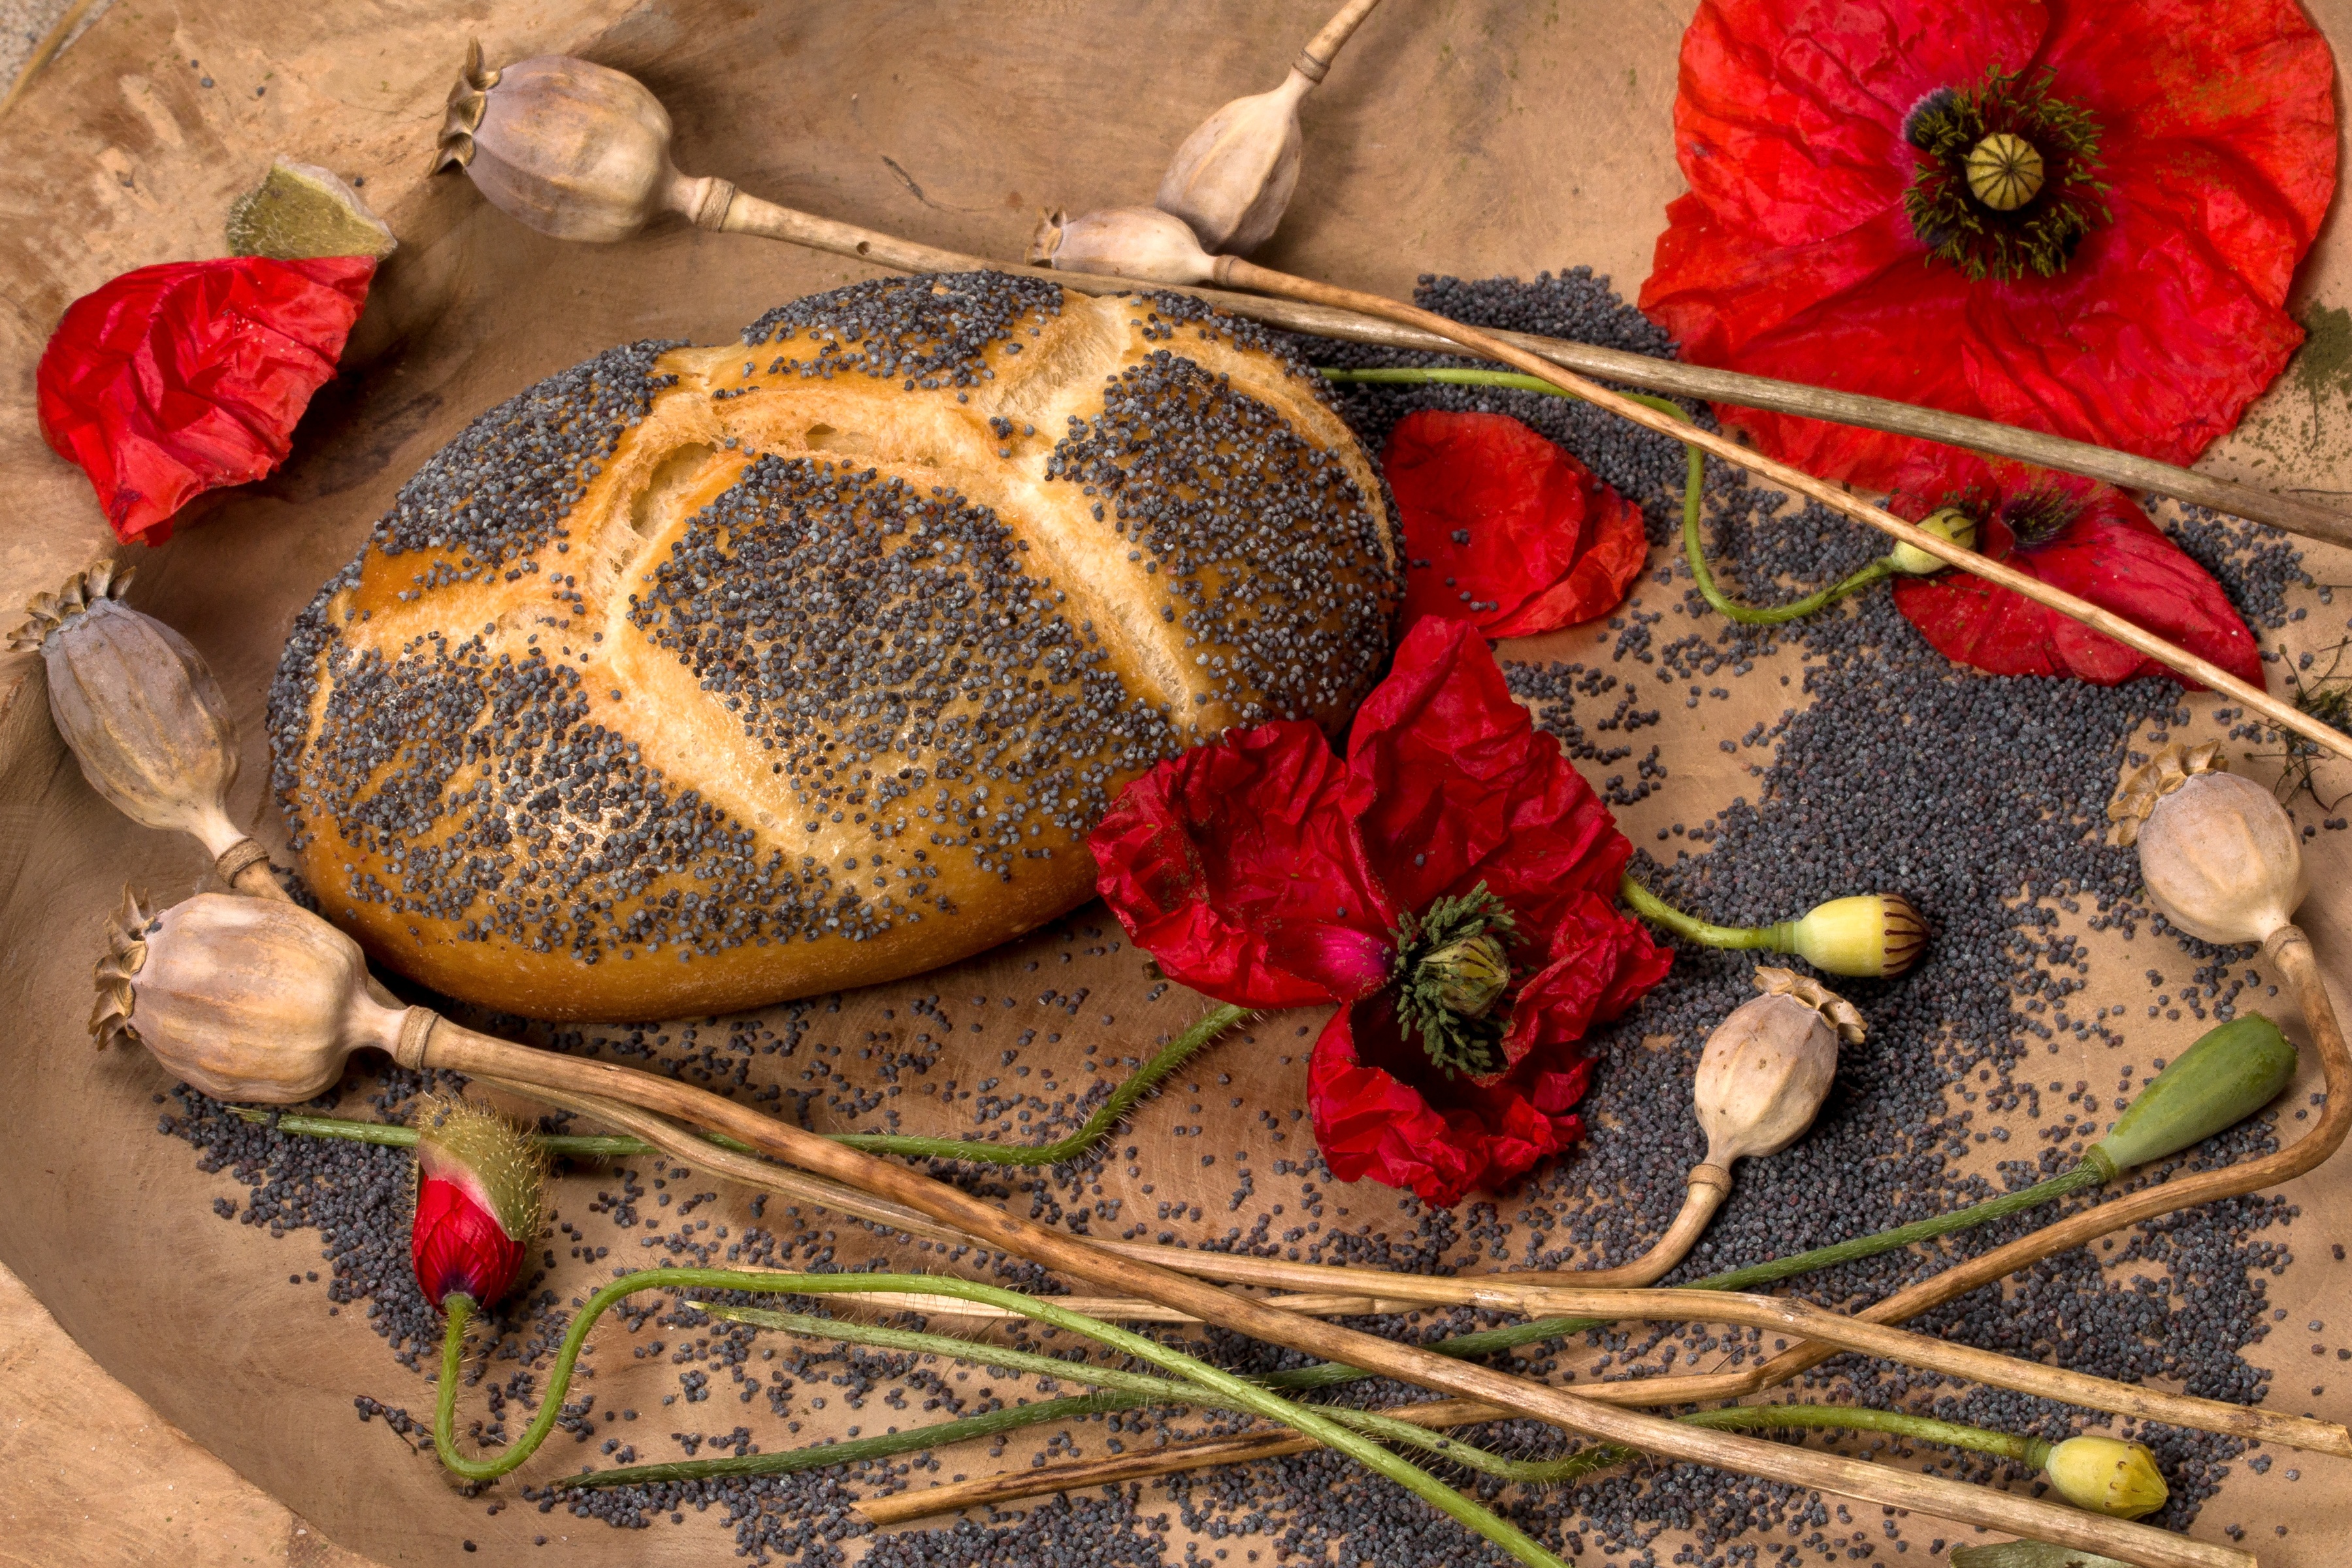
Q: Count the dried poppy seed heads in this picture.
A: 7